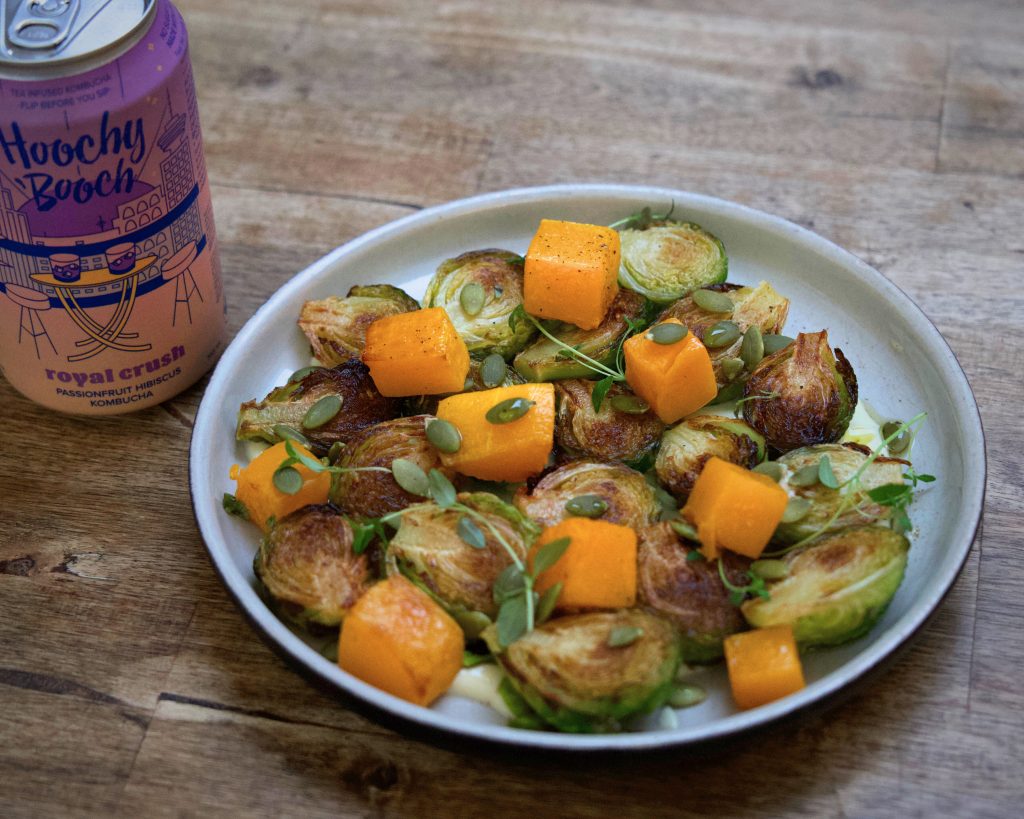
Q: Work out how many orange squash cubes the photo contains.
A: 9